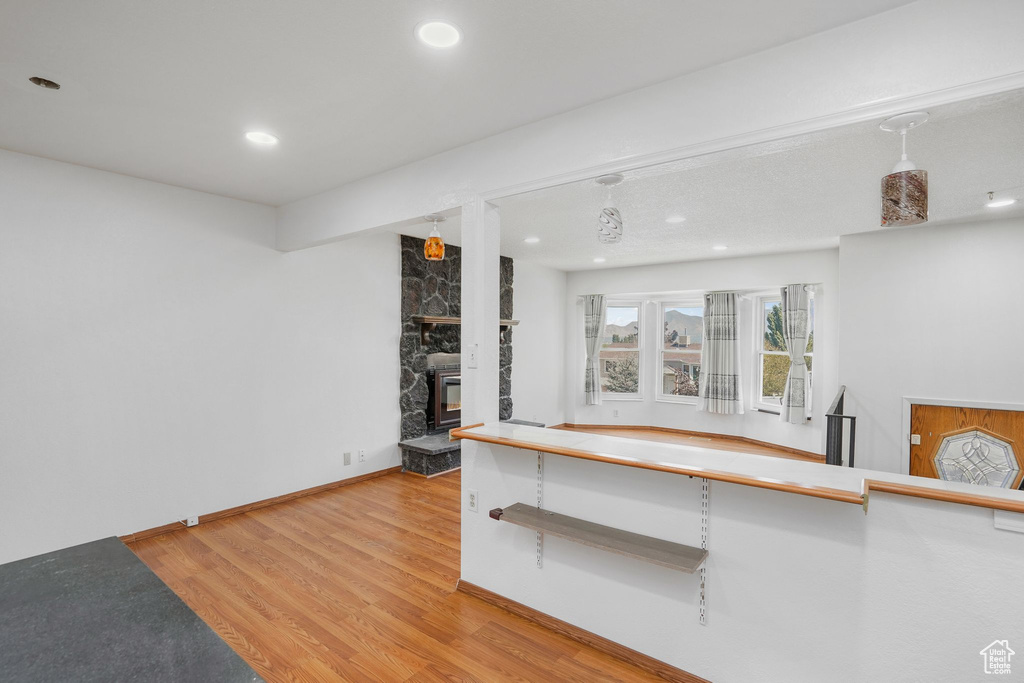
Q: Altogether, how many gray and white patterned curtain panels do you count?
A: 3